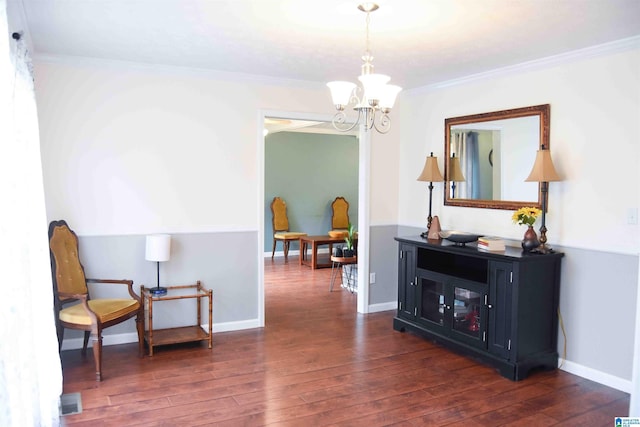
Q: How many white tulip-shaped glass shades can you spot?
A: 3